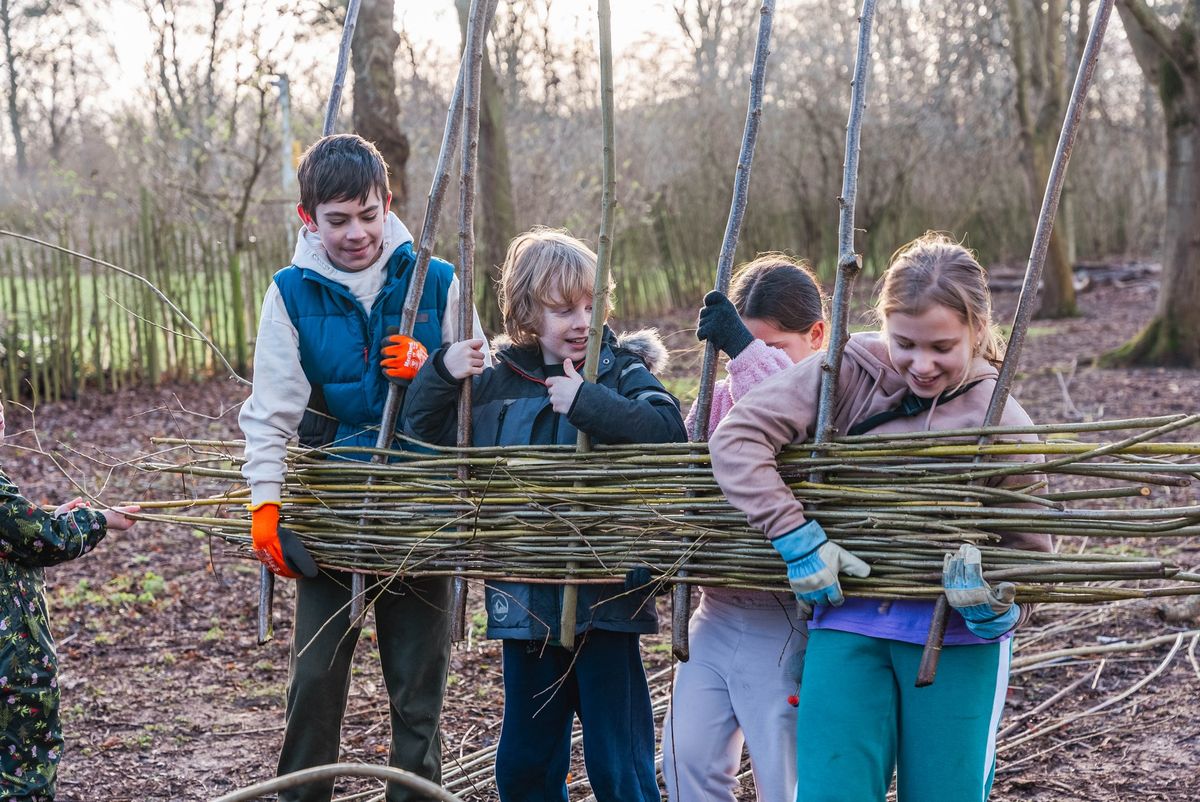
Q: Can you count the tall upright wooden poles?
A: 7